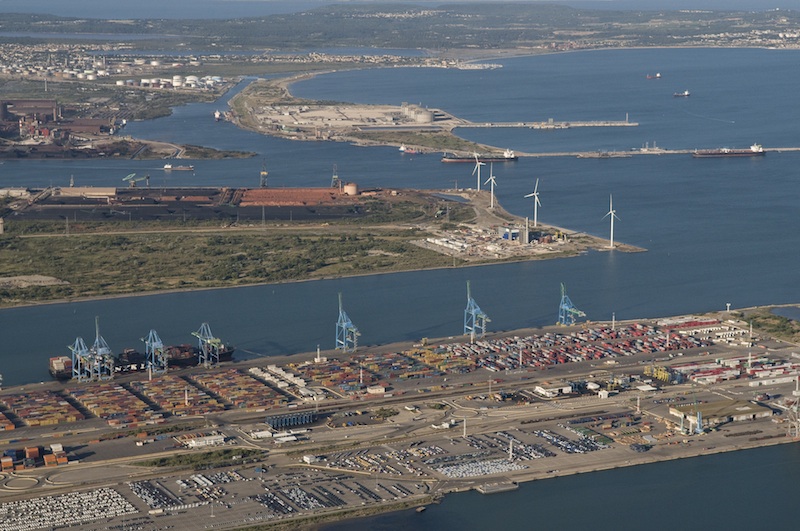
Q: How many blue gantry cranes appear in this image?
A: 7